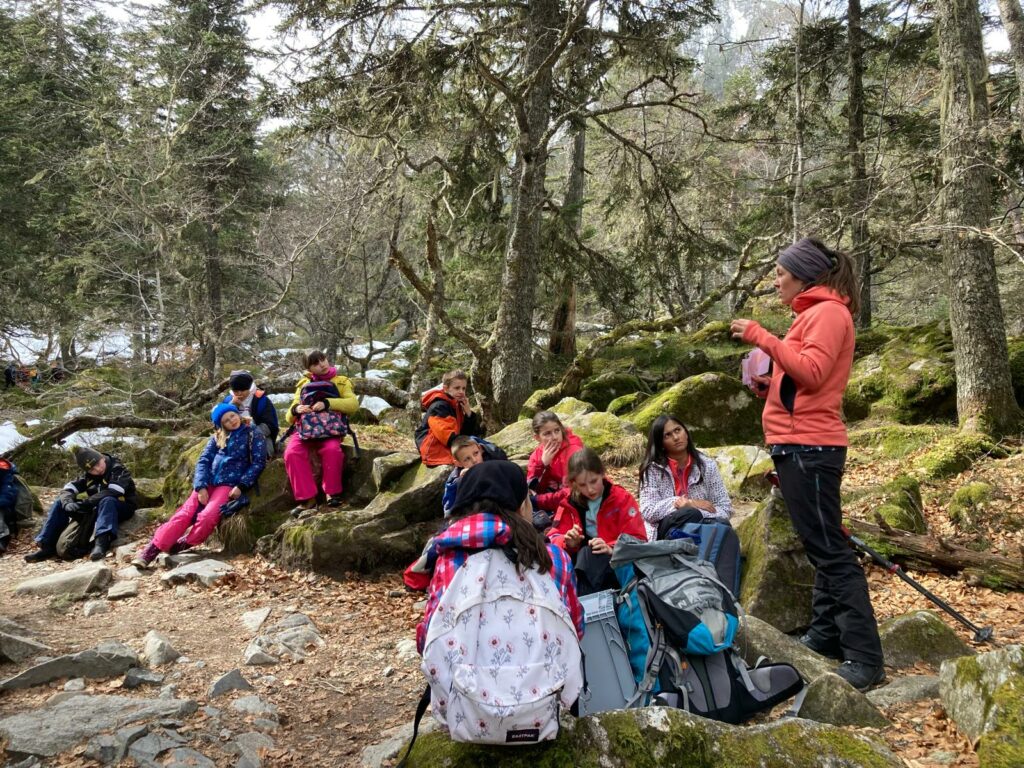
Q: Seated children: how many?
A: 11